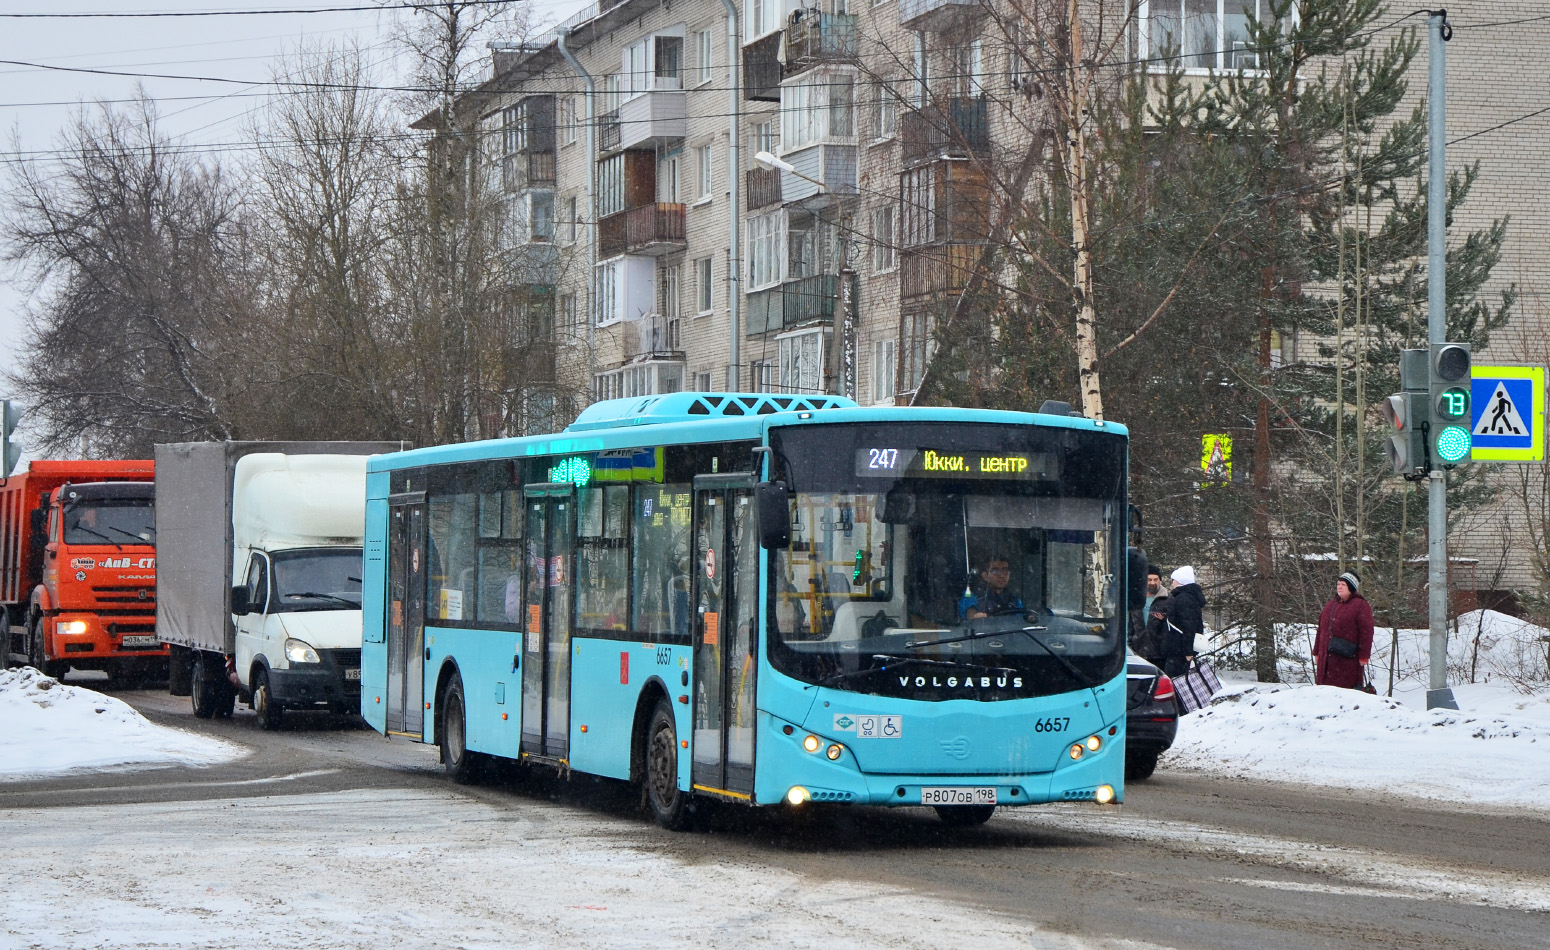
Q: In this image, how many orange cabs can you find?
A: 1